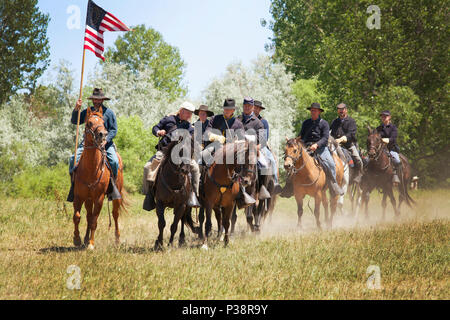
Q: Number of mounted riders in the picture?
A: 9